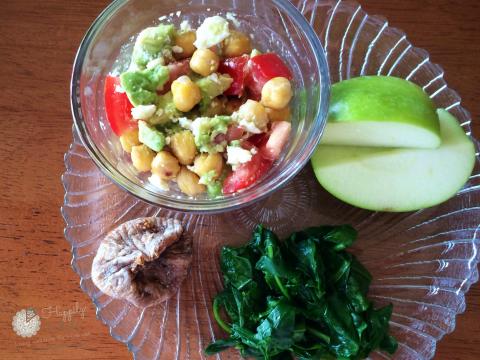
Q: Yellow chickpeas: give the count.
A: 13